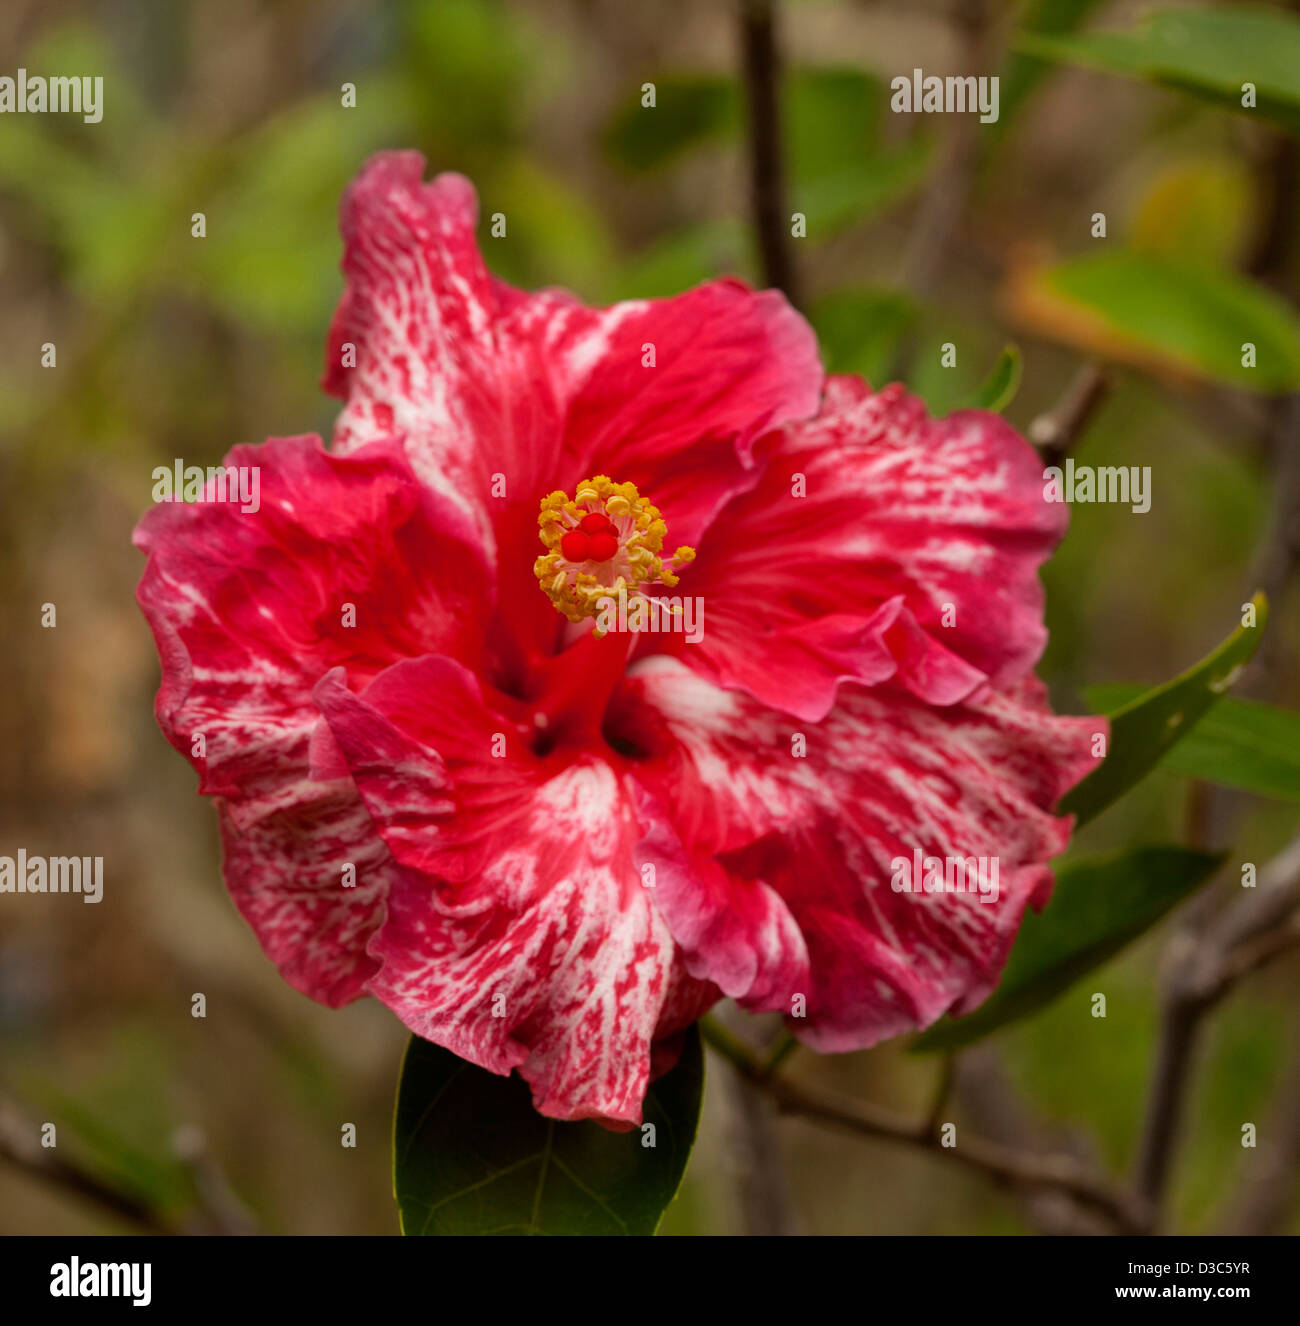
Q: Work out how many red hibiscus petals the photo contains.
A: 5